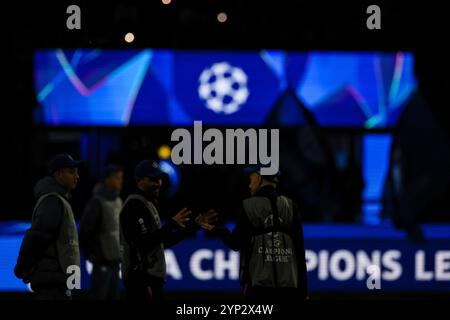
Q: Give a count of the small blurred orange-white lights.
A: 3